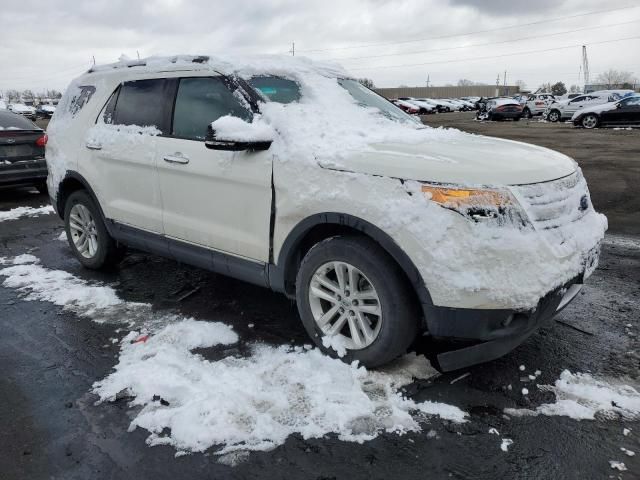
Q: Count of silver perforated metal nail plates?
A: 0